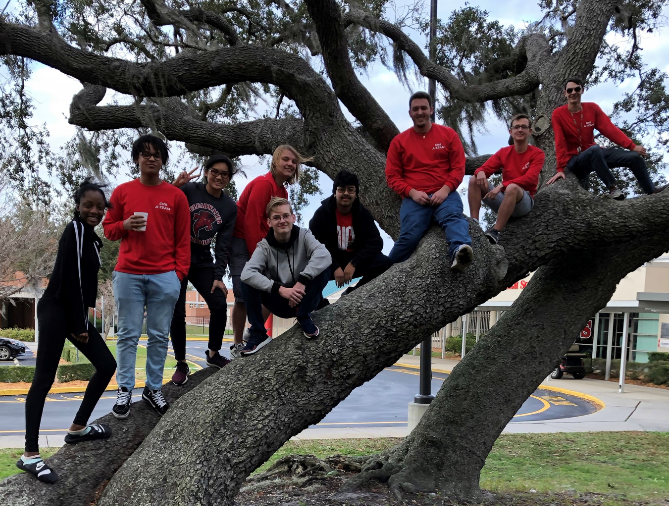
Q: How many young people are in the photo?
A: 9